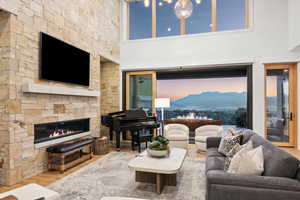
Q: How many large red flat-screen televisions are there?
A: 0